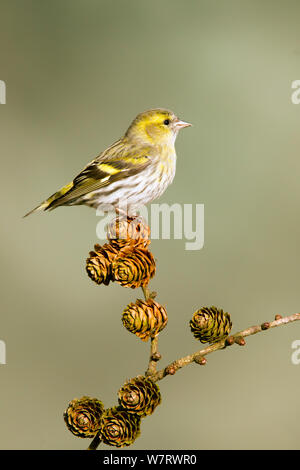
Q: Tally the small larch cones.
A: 8